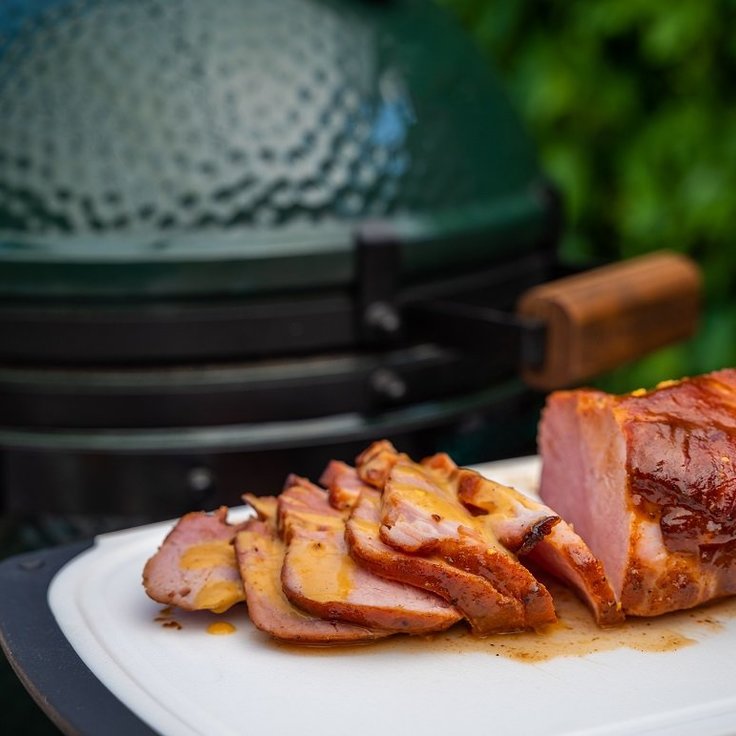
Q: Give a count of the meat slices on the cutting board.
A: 6